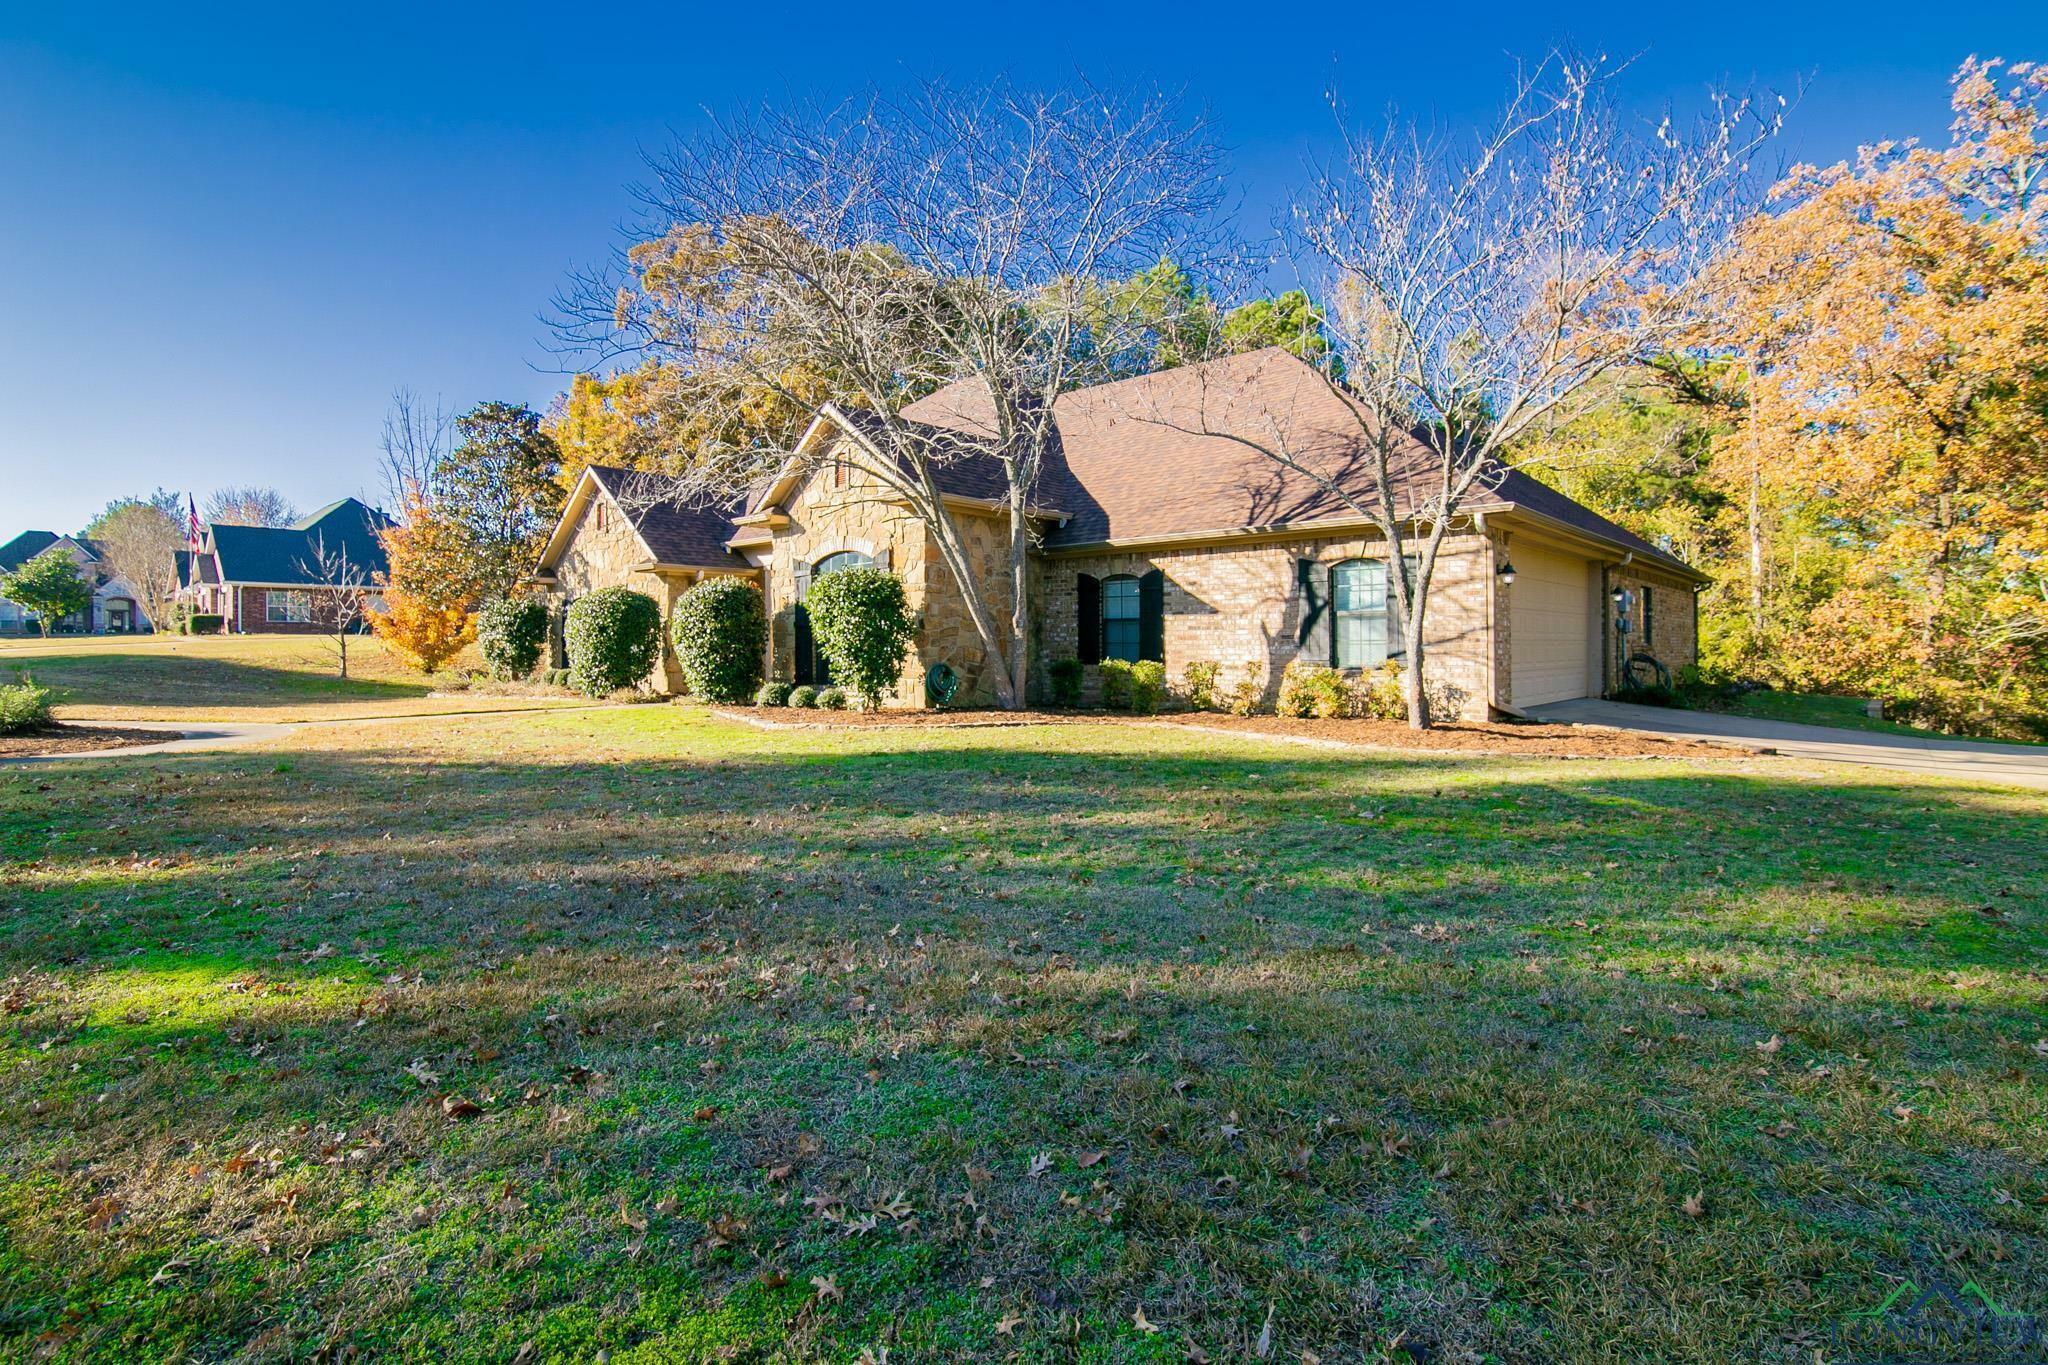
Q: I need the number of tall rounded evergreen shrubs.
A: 4